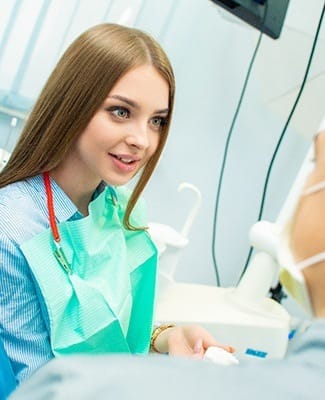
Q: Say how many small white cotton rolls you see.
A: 0